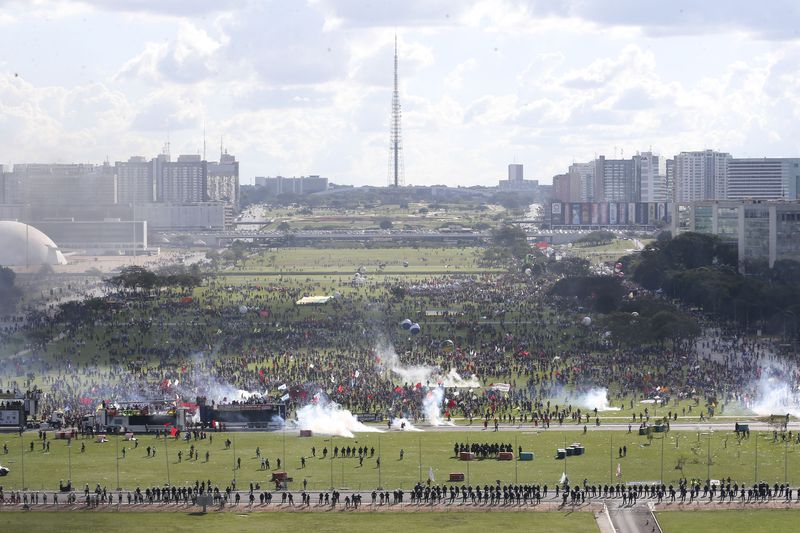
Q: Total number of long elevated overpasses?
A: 1